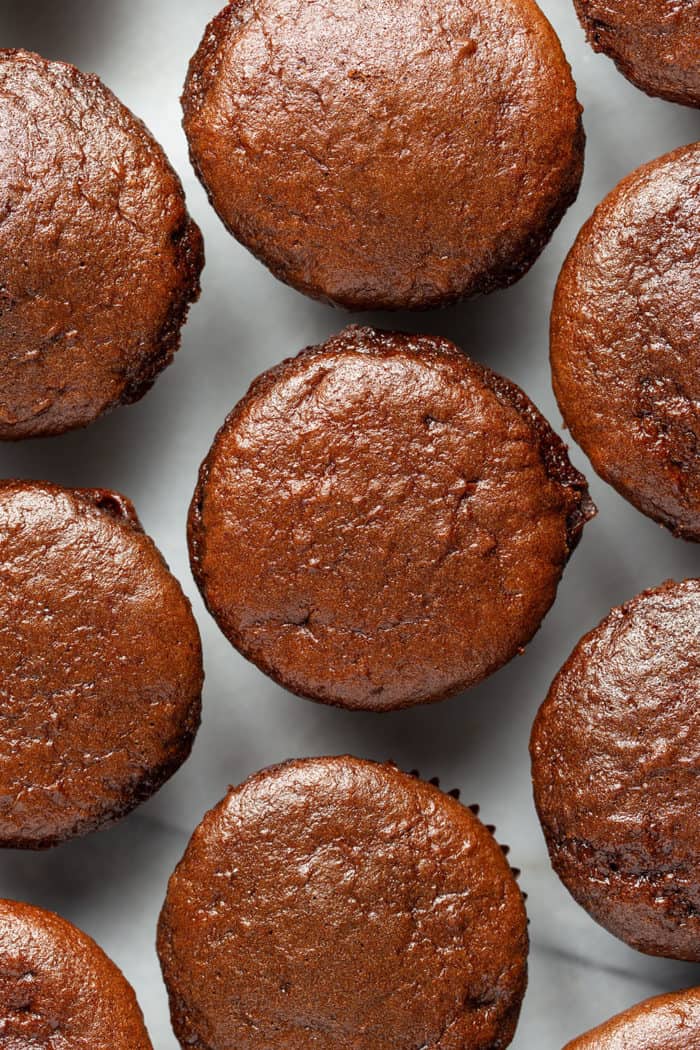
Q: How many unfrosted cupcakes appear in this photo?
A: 10